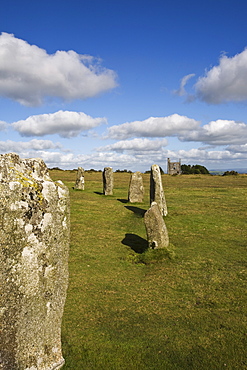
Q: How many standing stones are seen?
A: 6